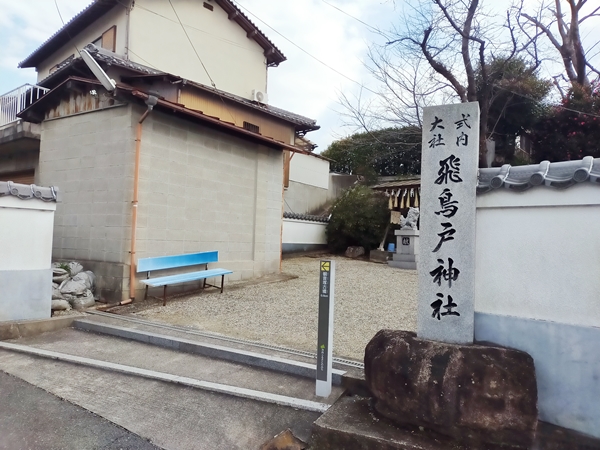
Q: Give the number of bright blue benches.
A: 1